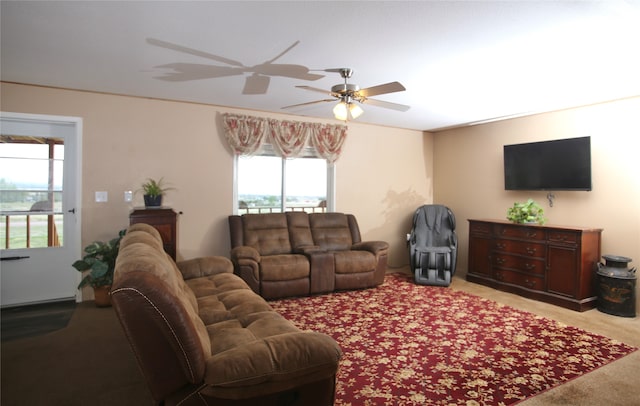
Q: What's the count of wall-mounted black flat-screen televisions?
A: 1